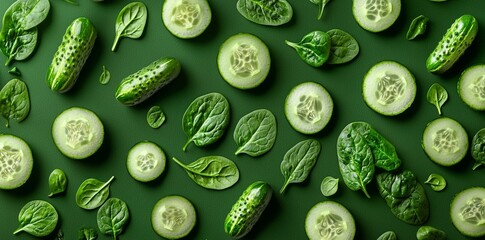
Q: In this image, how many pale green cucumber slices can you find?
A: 13